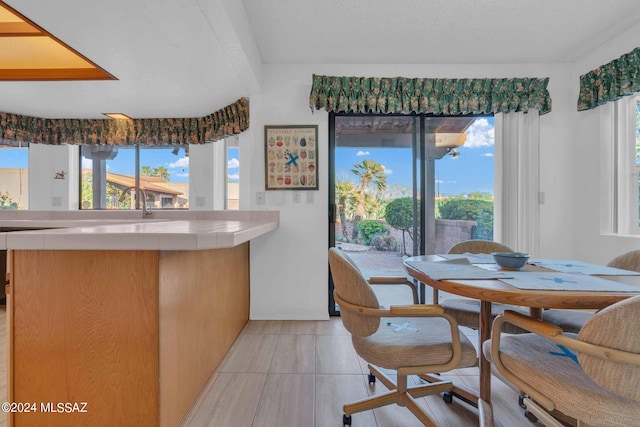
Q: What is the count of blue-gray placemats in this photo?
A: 4